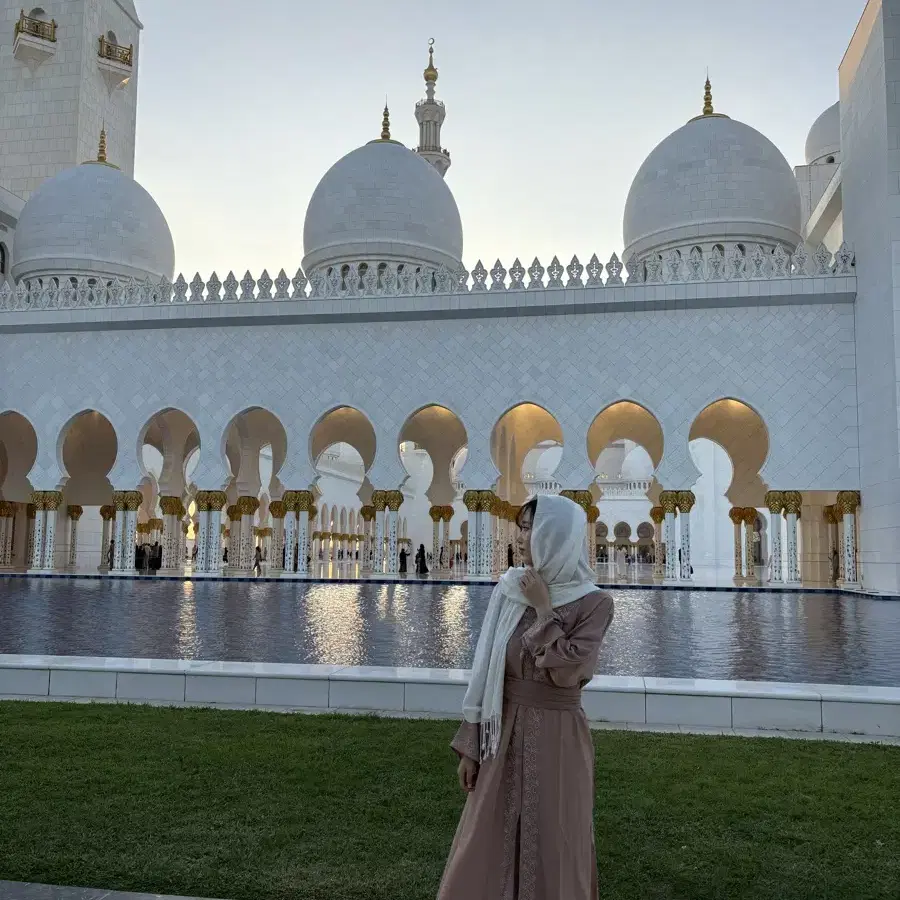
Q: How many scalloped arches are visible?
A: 9